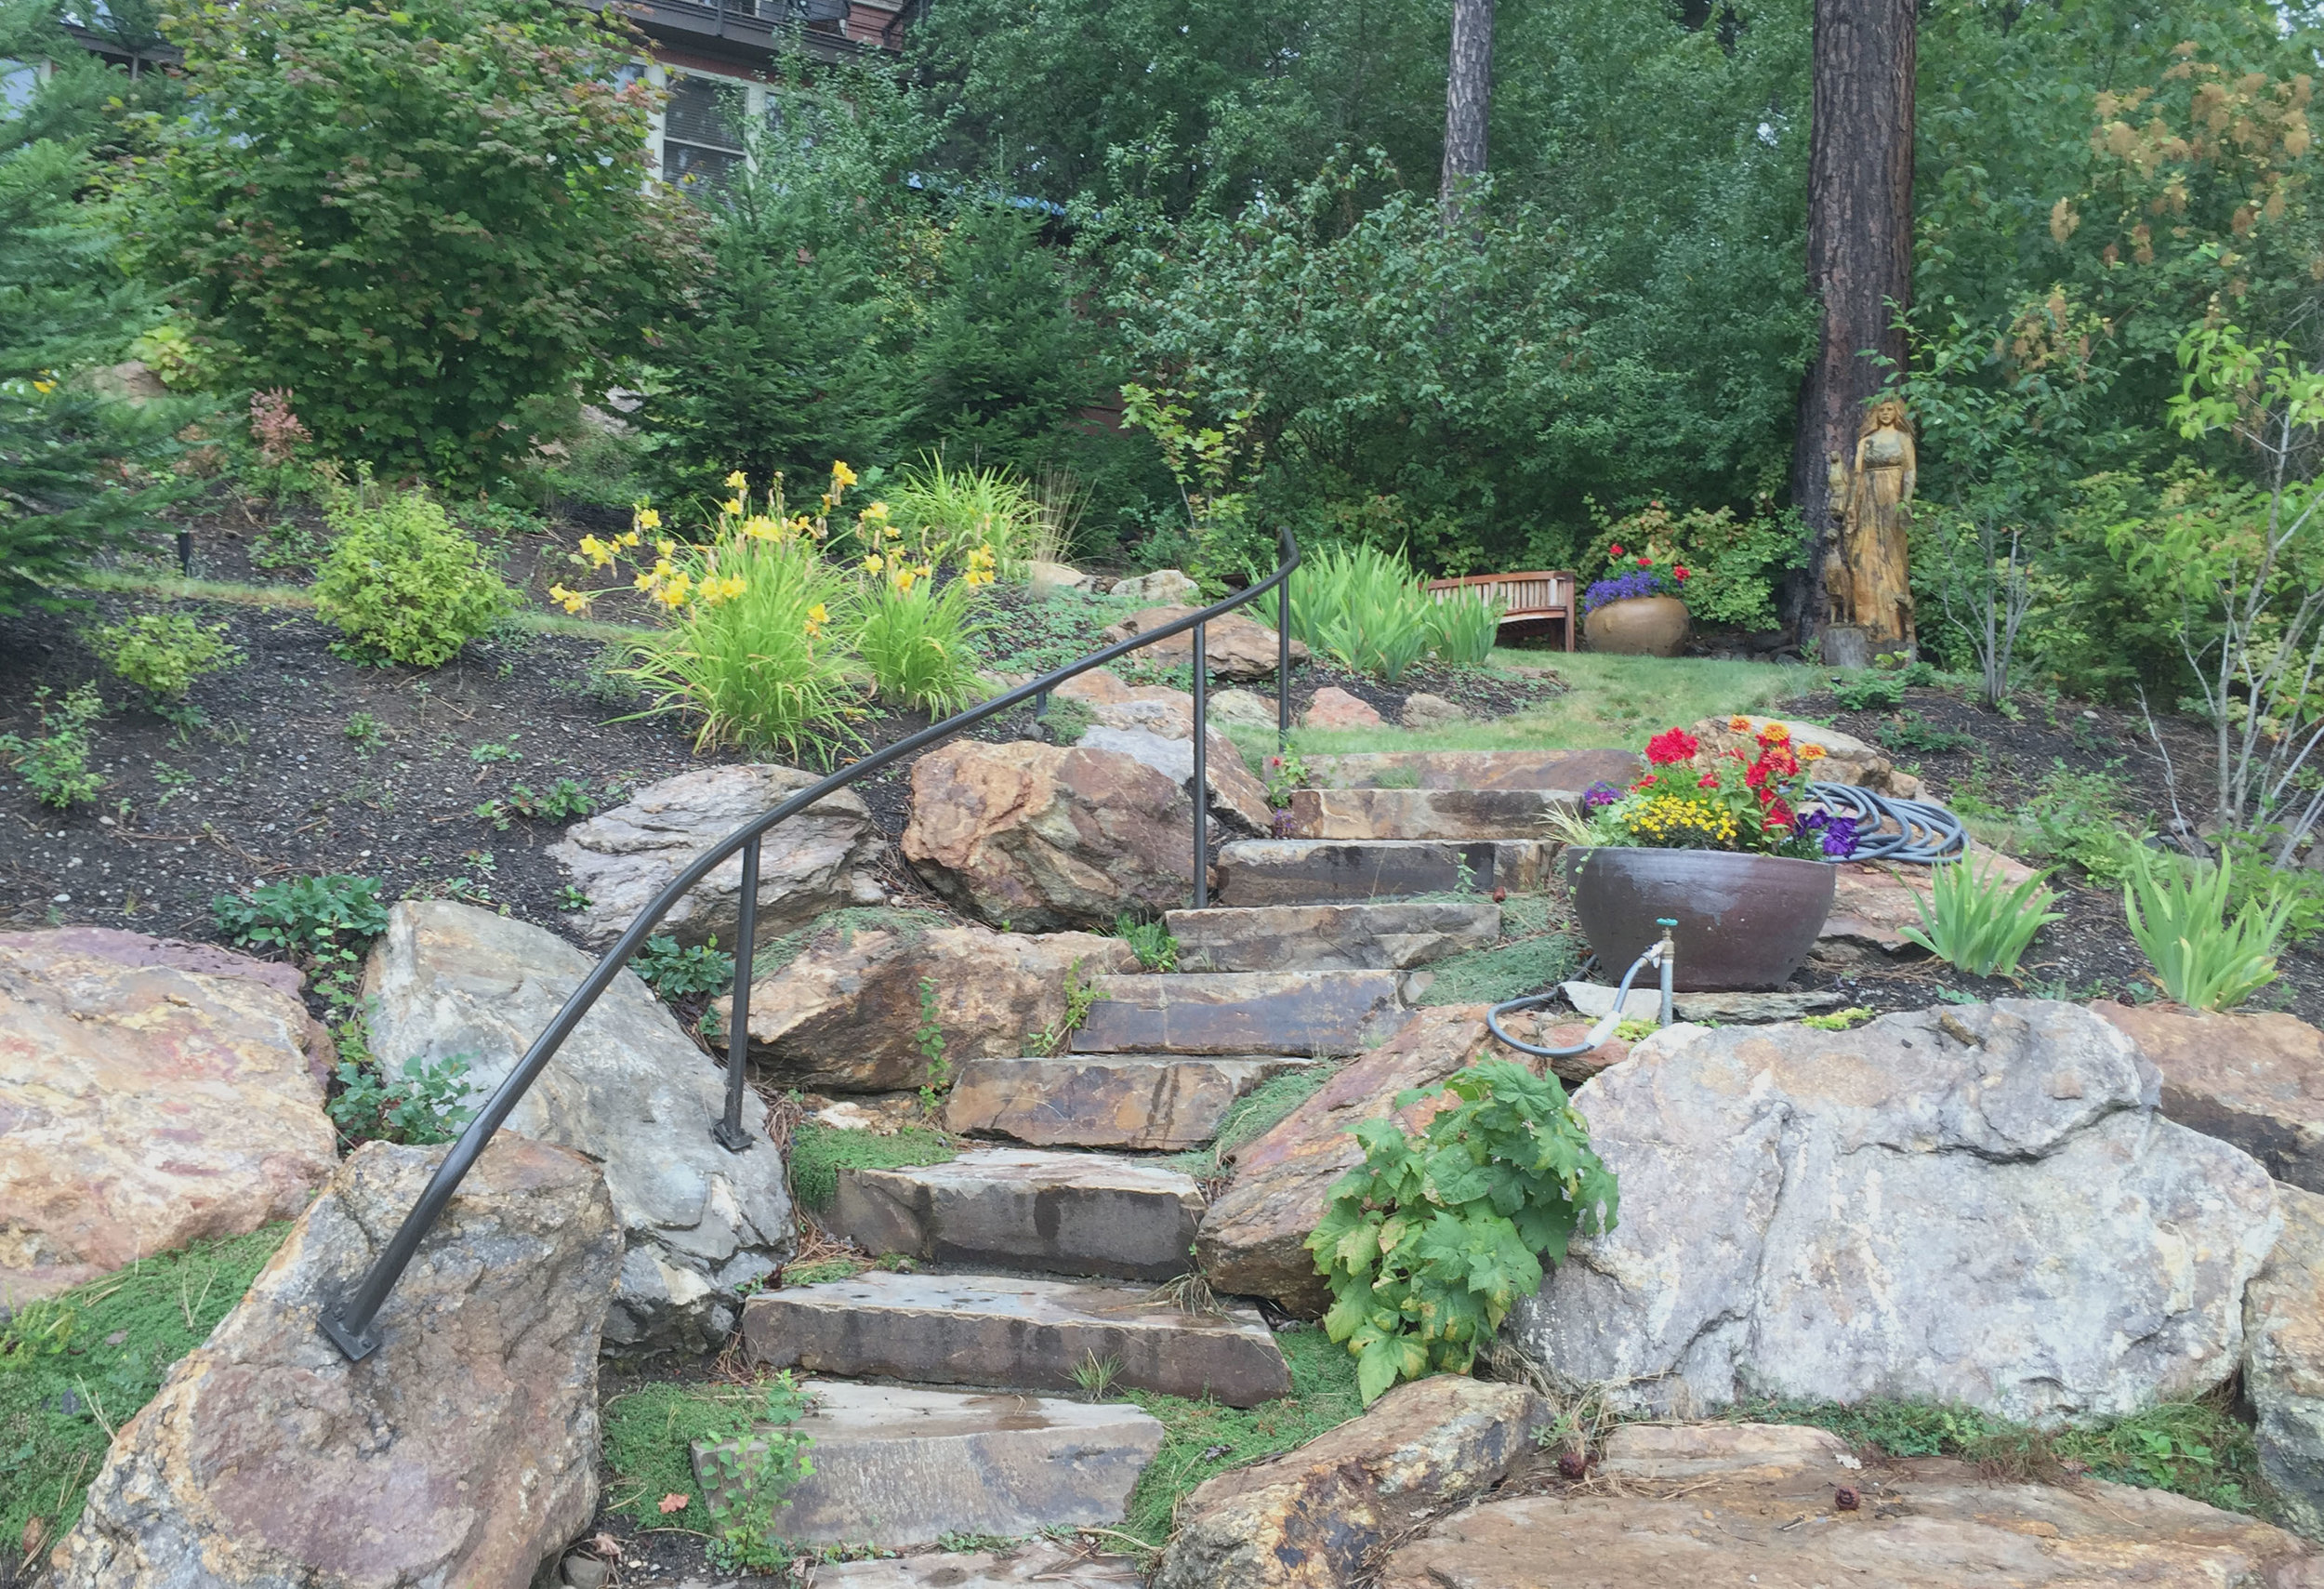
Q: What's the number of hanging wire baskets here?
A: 0